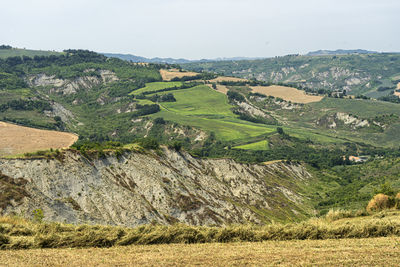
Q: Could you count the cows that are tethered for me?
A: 0